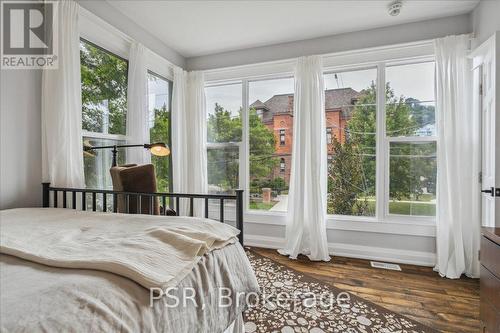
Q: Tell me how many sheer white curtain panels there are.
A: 6